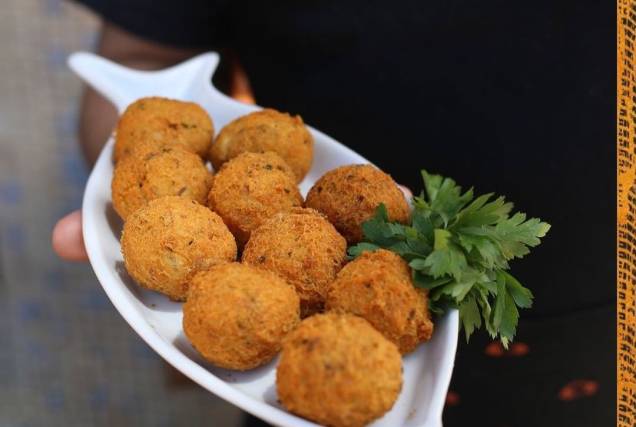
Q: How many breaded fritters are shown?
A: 10